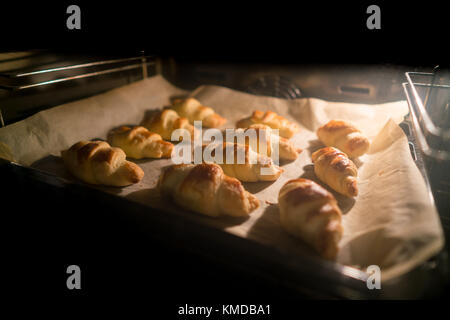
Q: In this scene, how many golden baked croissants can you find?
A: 11